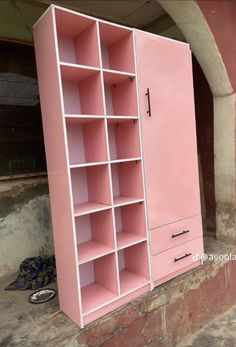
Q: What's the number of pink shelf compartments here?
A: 12